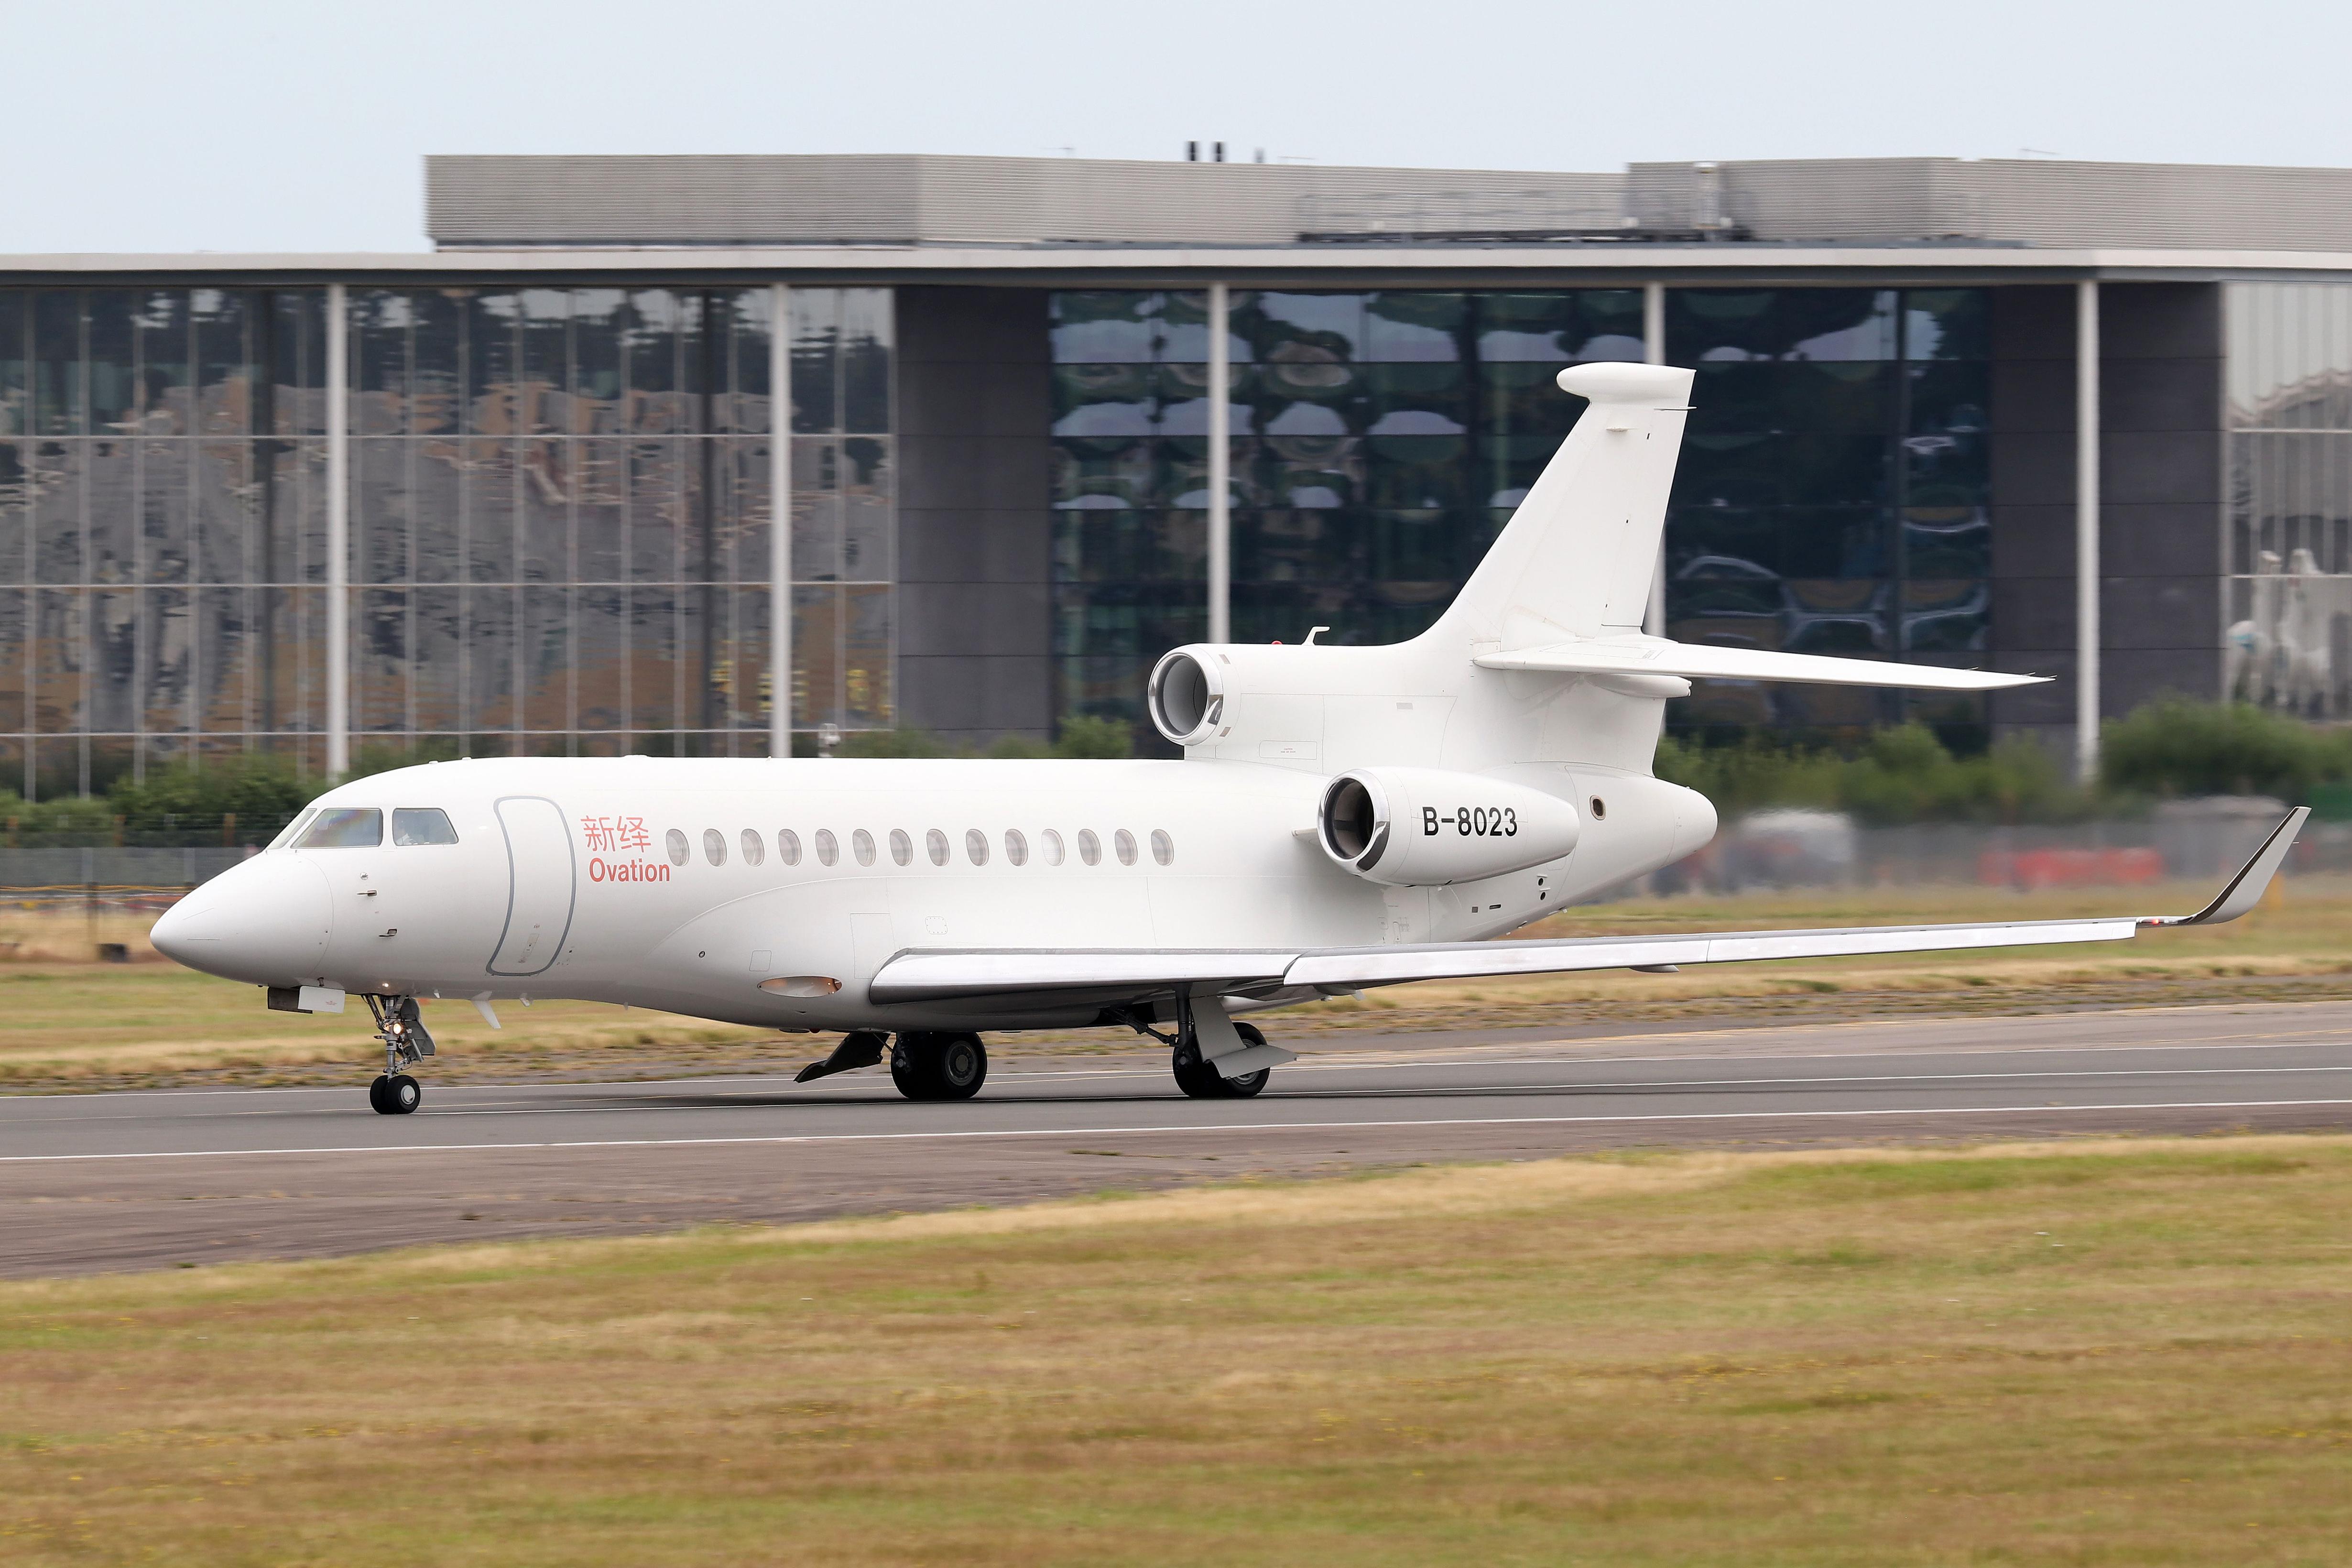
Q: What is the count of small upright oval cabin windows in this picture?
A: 14